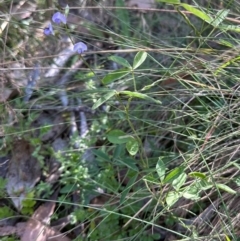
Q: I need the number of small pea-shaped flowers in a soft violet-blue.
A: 3